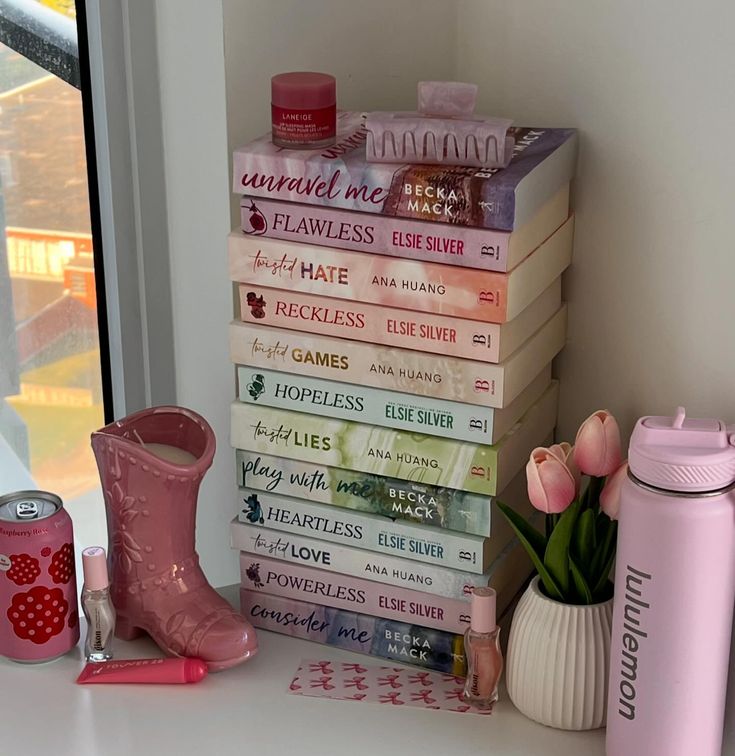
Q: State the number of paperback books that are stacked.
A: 12